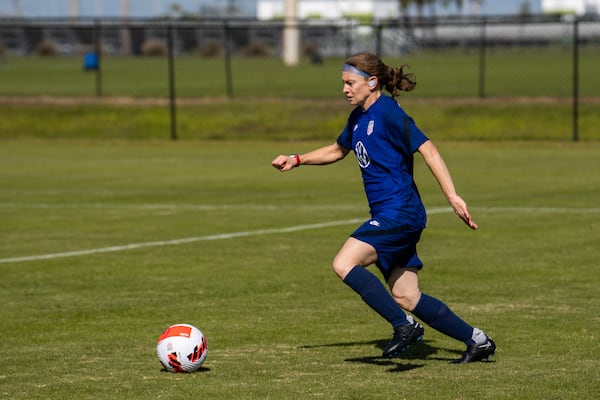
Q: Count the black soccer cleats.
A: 2